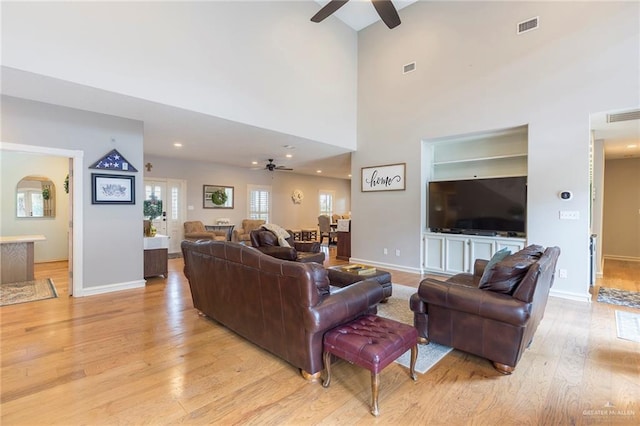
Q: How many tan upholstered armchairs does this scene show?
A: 2